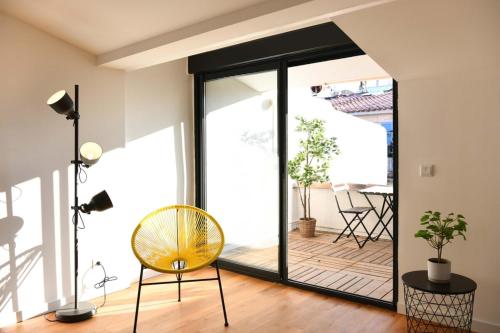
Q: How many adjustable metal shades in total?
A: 3